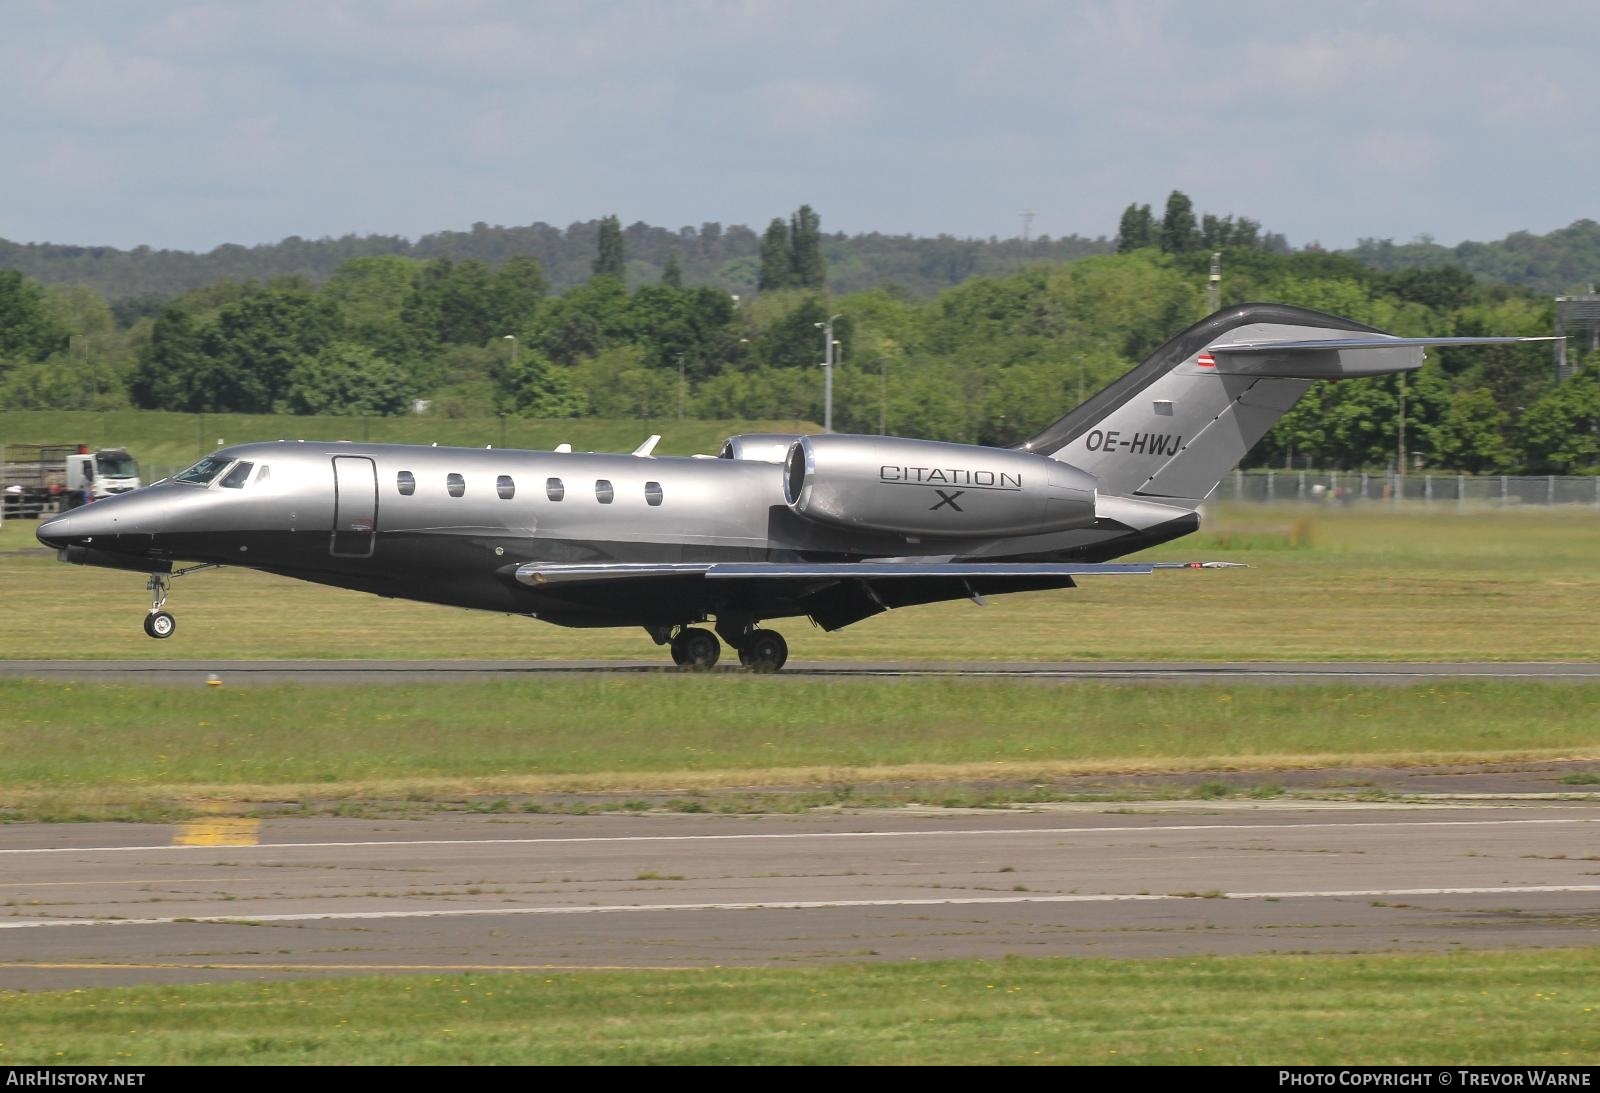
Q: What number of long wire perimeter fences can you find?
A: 1